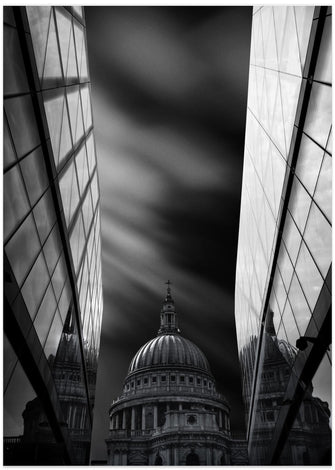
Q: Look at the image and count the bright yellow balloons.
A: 0